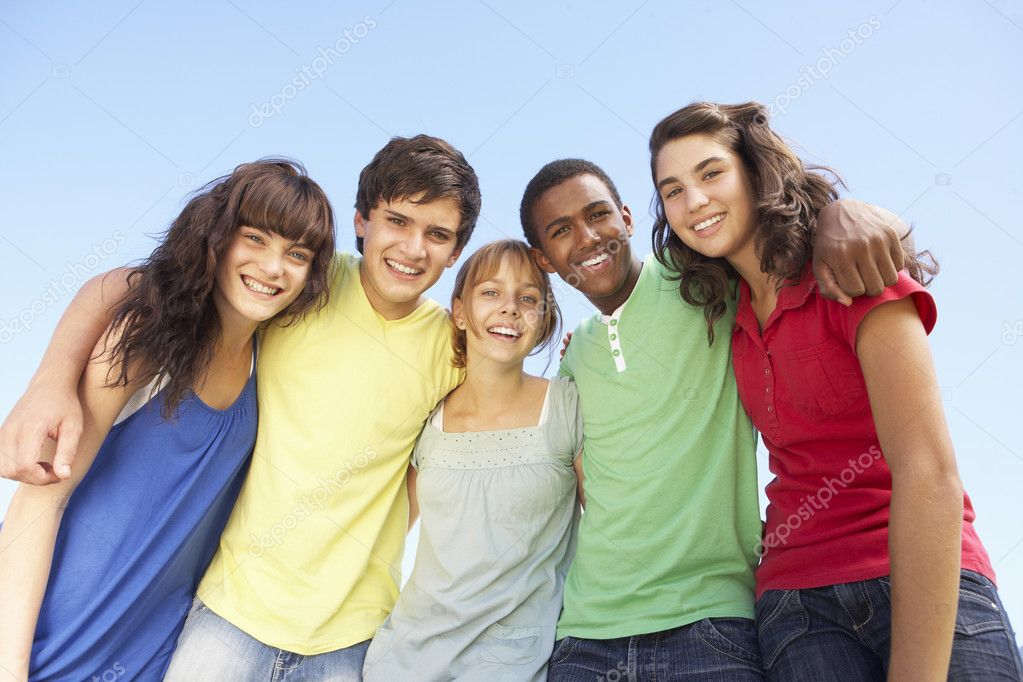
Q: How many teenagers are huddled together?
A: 5